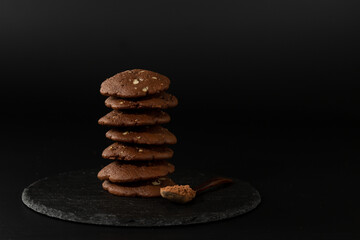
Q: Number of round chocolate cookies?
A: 7